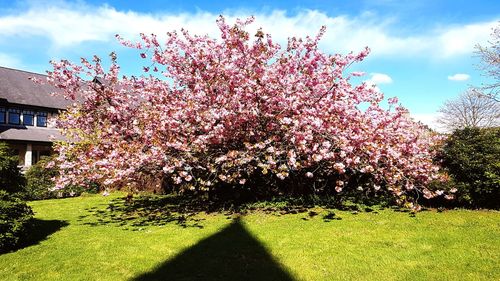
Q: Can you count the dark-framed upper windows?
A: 4